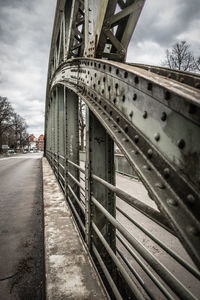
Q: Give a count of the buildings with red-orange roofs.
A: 2